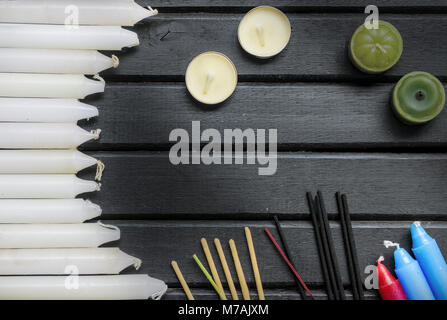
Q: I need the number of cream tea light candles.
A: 2